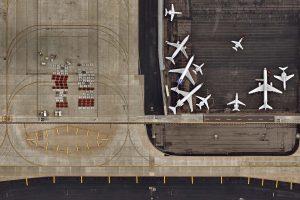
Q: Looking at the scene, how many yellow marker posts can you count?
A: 12